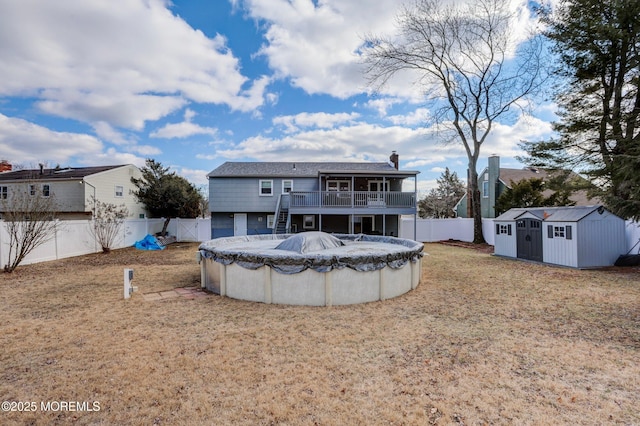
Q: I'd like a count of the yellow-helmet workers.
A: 0